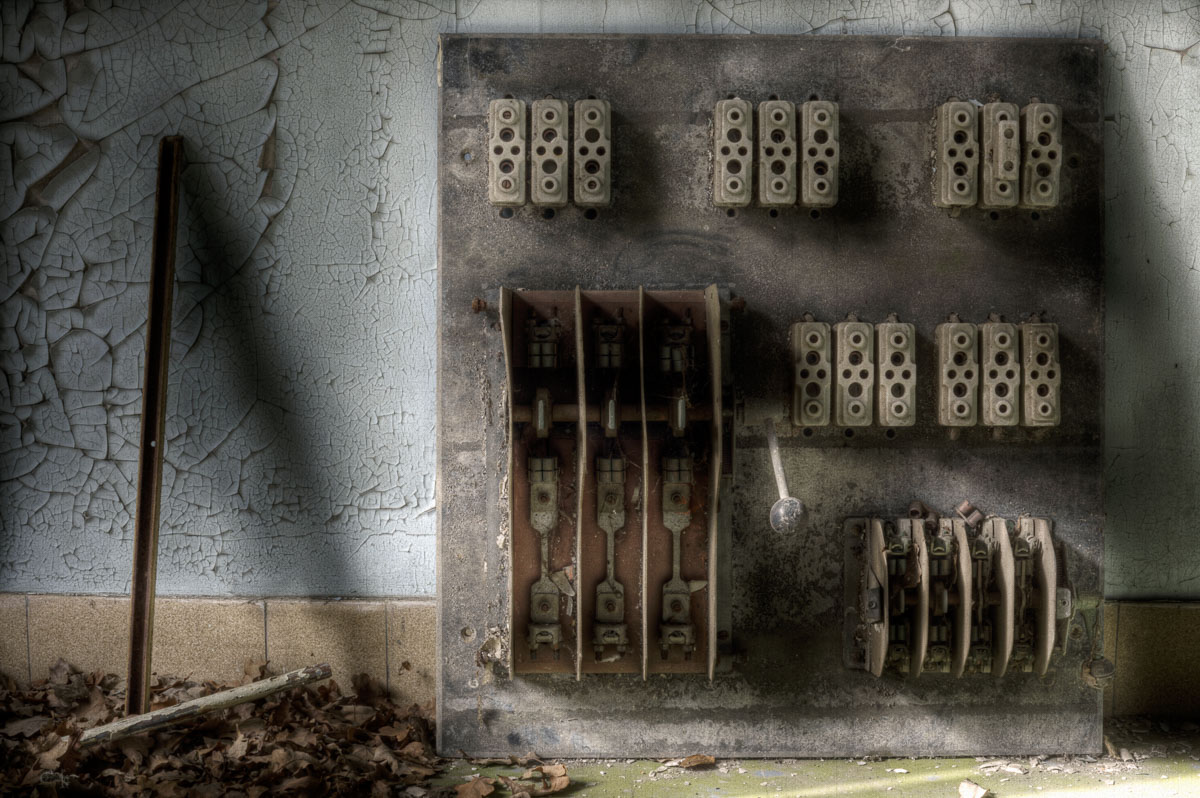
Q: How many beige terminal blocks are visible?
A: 15